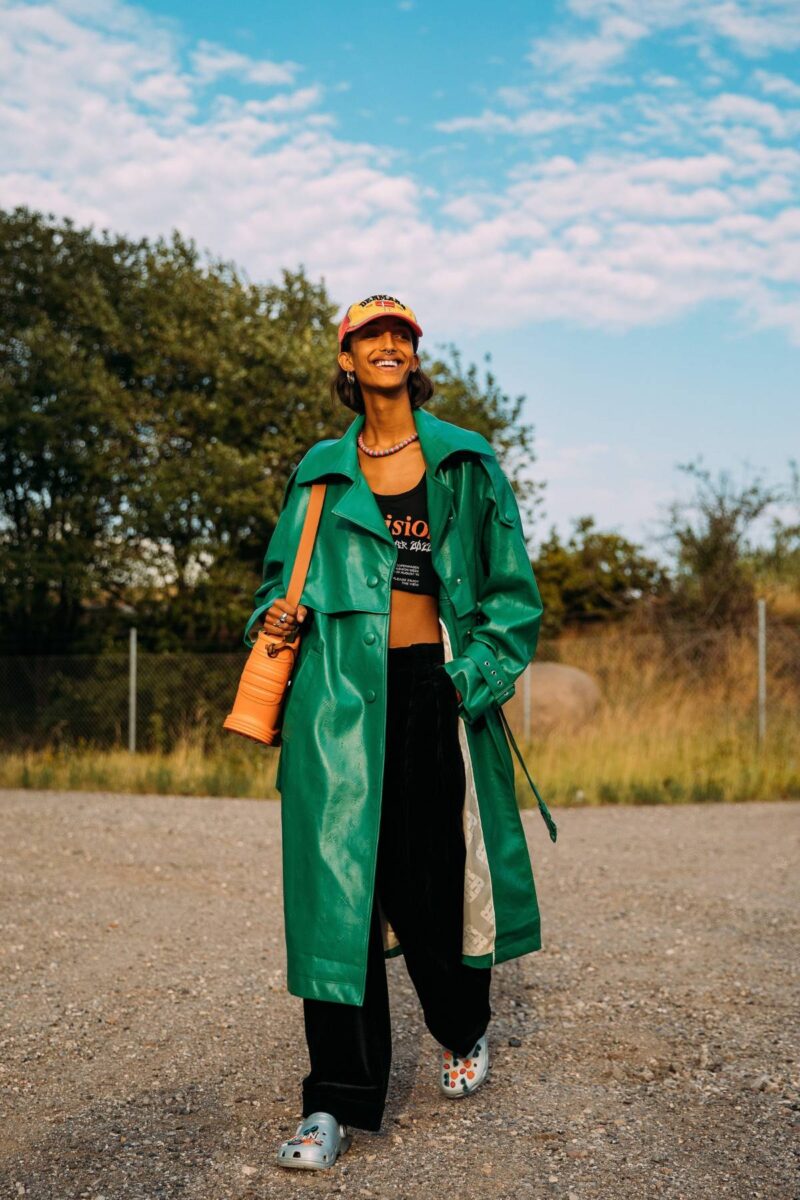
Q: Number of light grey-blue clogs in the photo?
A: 2